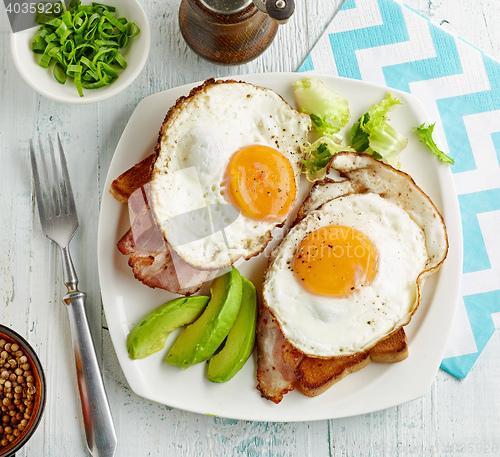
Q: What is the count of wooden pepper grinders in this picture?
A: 1